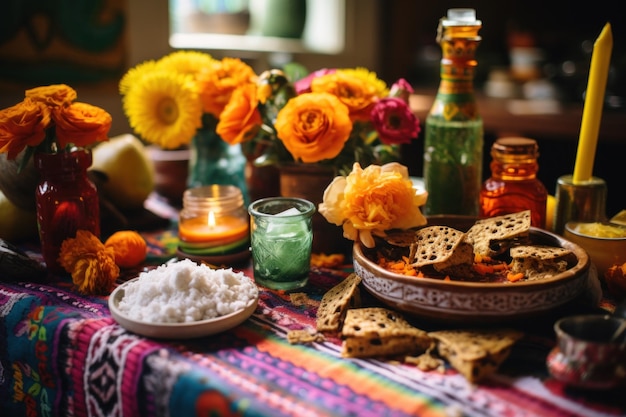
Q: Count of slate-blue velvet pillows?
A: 0